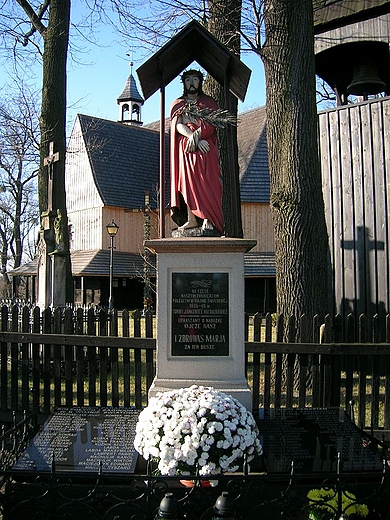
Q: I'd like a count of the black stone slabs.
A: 3